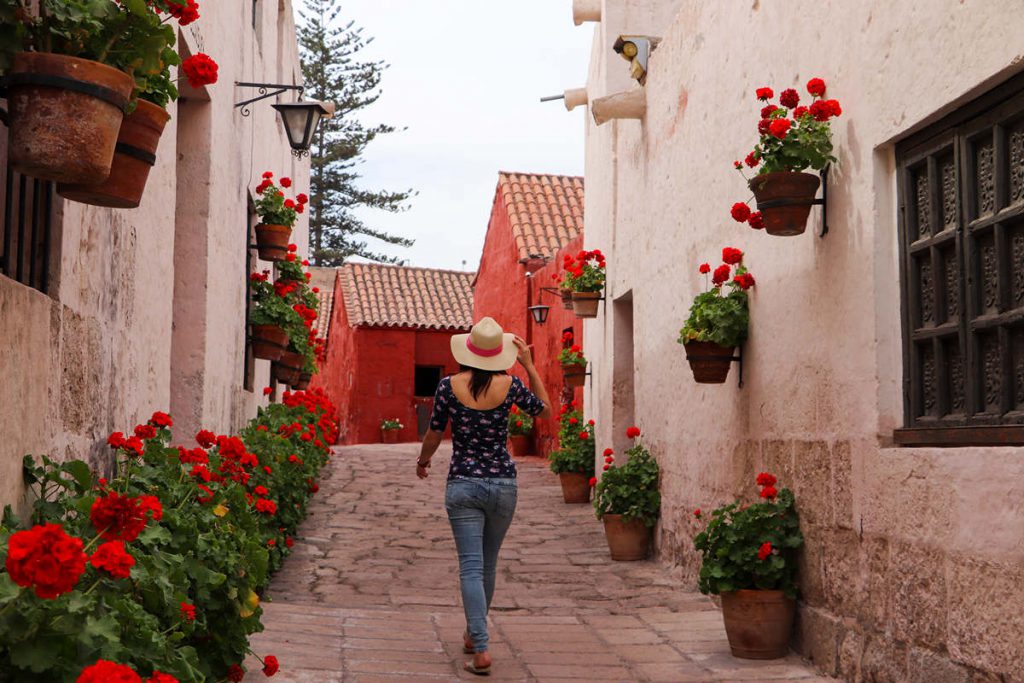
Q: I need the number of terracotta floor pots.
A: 5